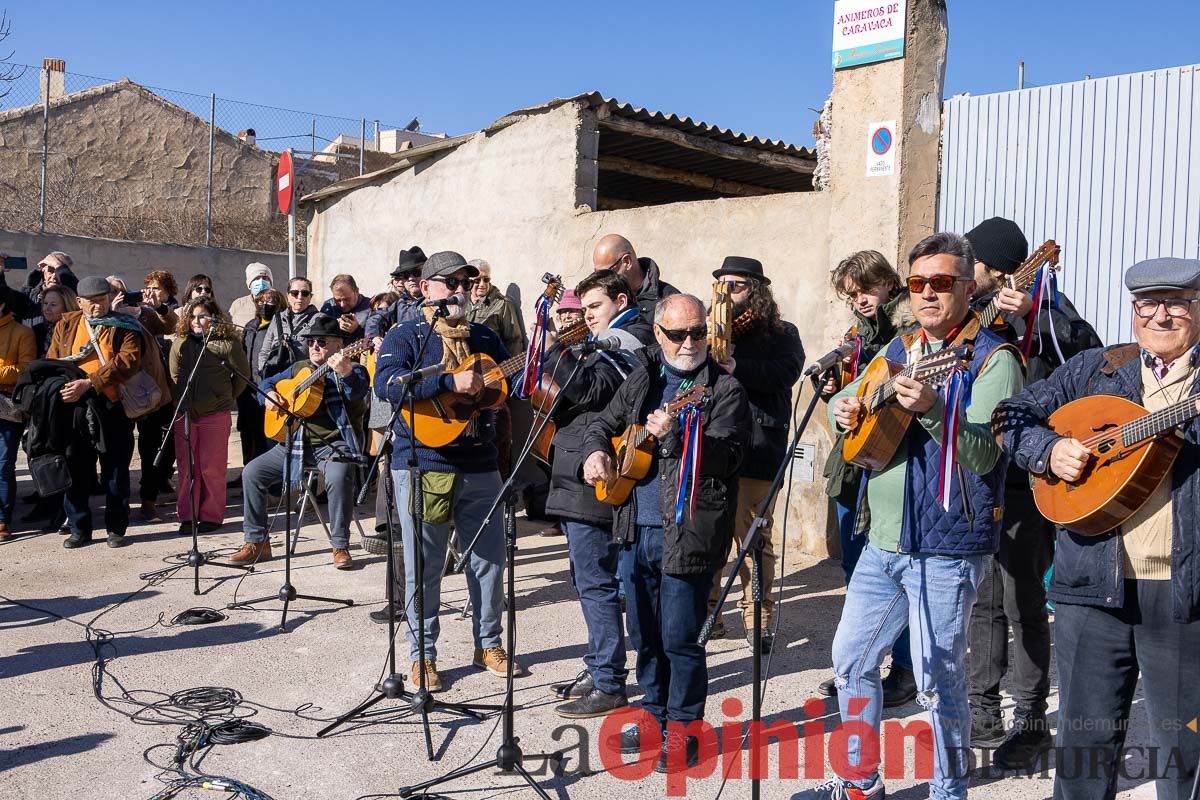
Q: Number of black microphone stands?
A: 6